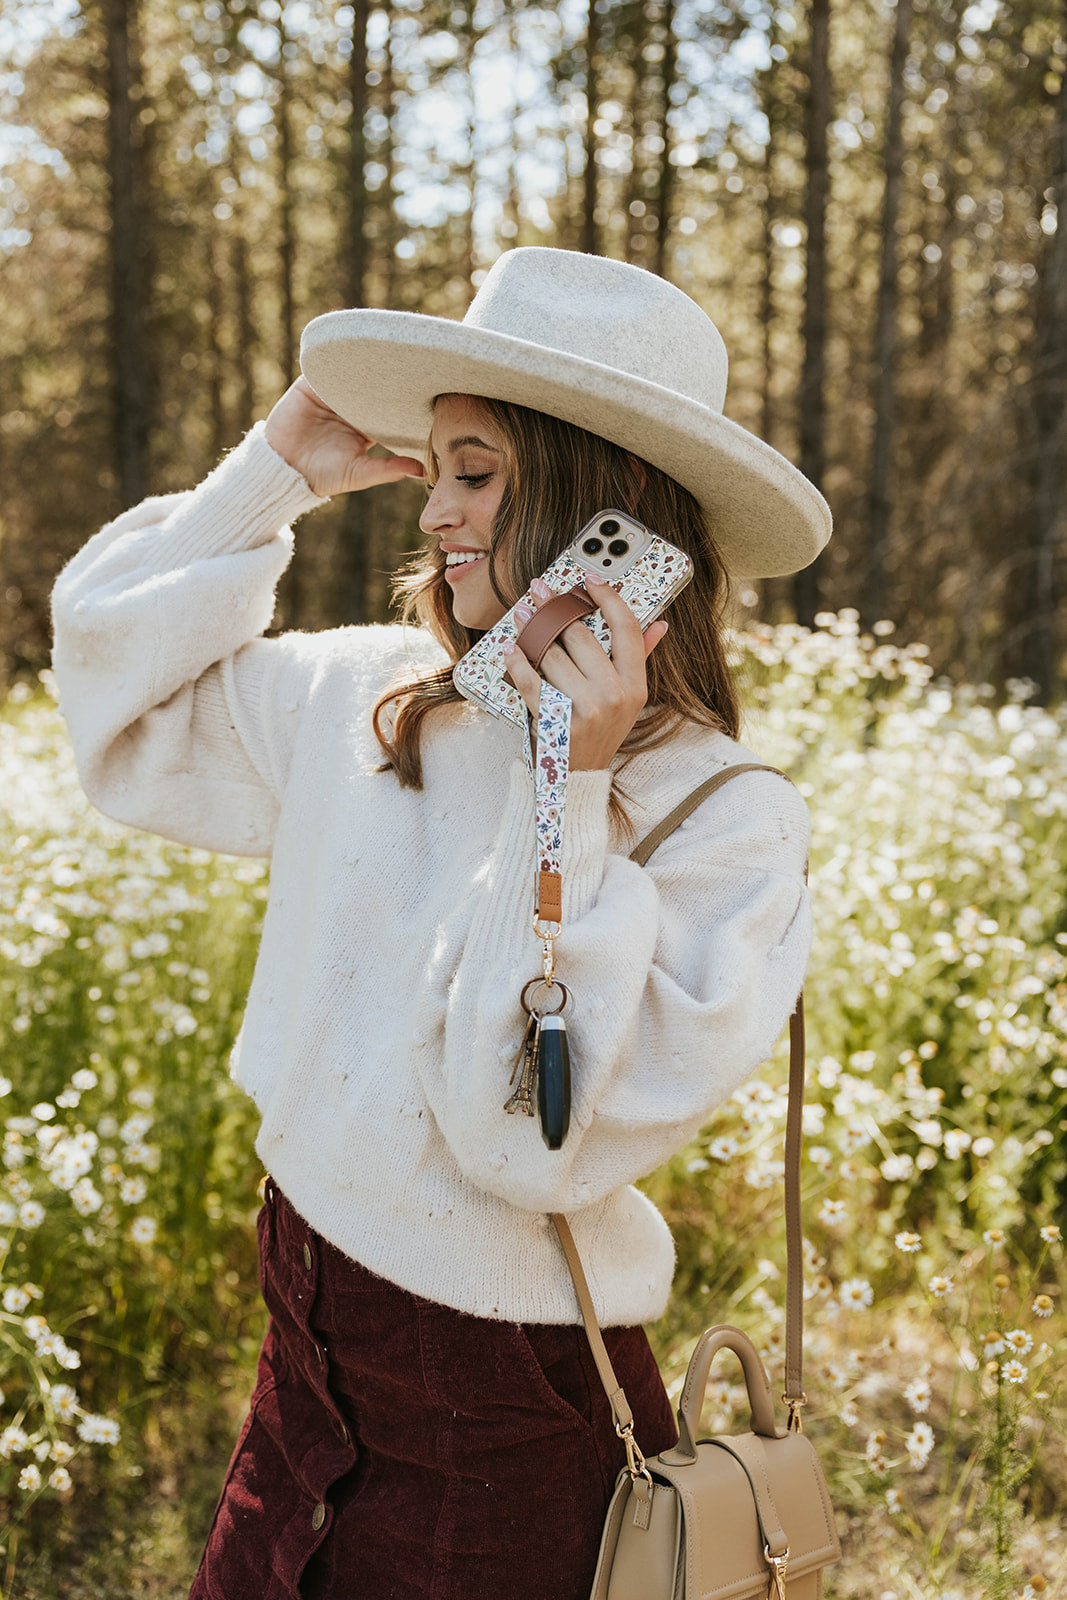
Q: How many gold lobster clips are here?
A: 4